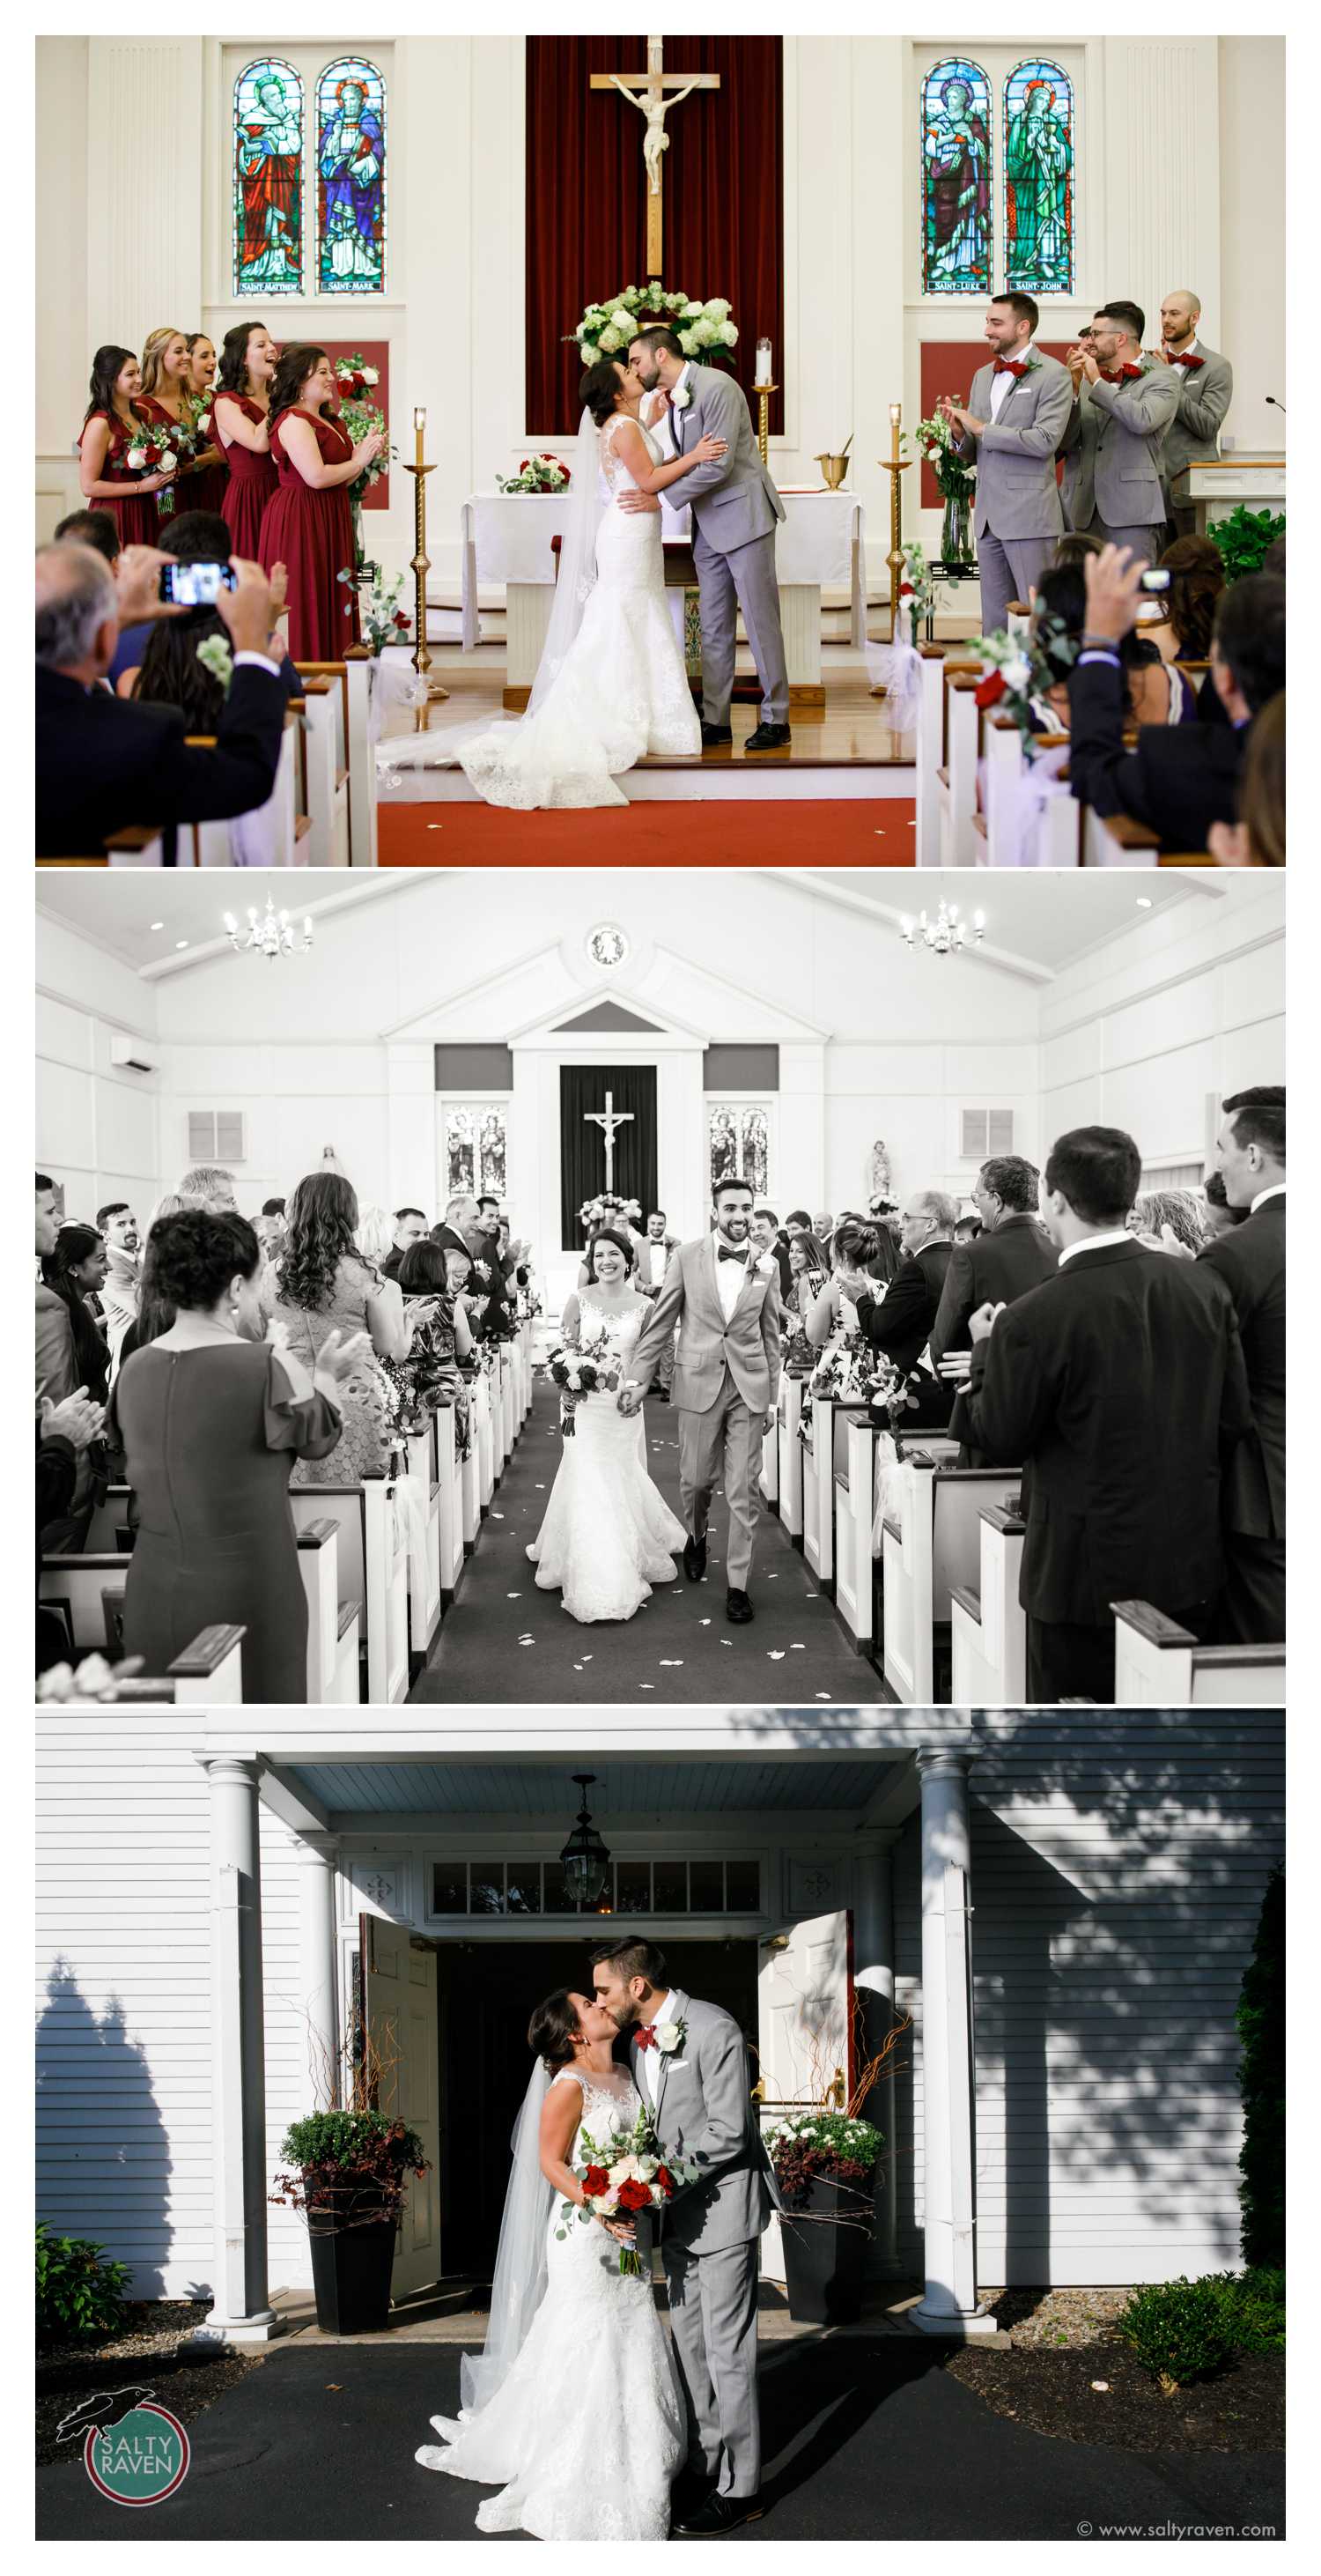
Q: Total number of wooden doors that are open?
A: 2